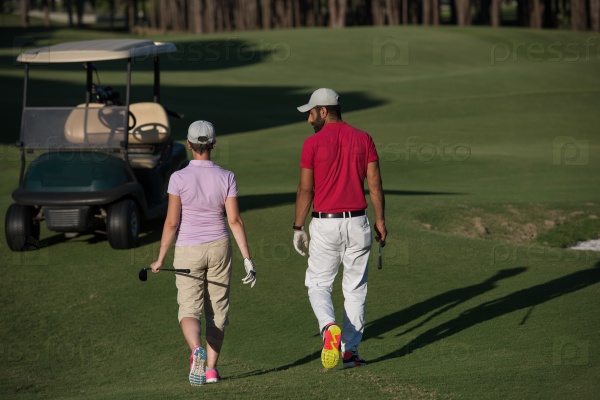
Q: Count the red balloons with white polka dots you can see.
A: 0